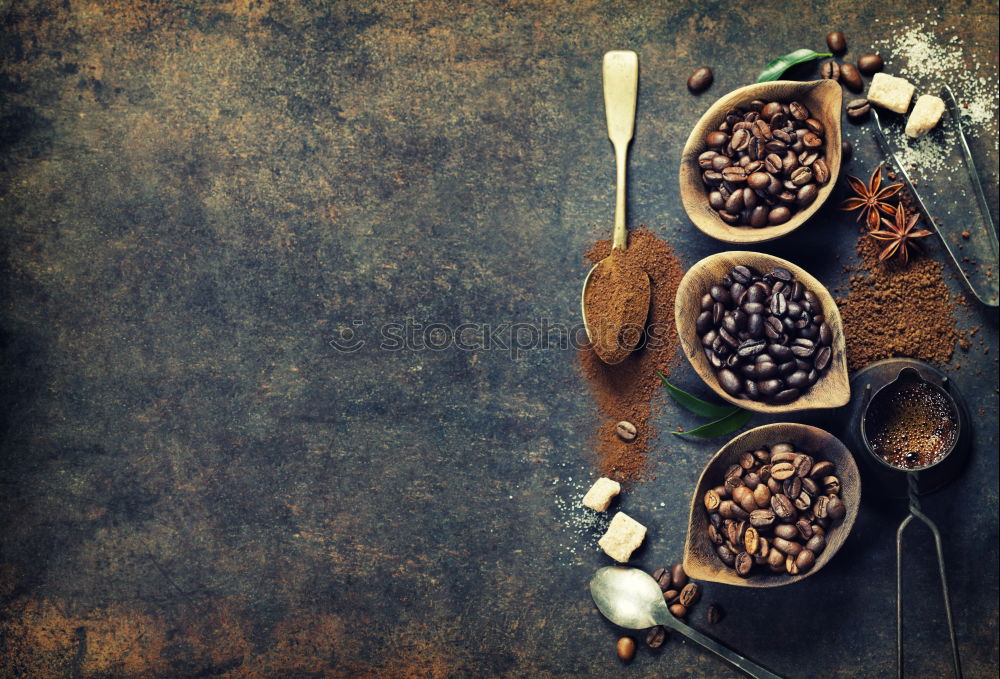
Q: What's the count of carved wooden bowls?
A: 3